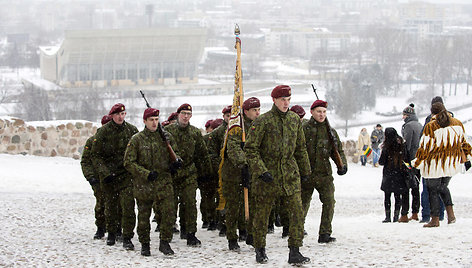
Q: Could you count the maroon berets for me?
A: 13